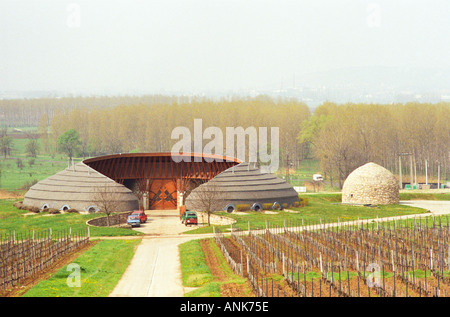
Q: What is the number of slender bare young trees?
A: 2